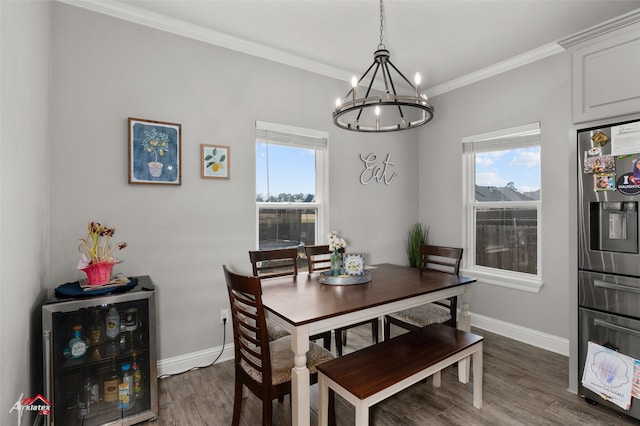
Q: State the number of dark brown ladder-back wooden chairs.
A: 4